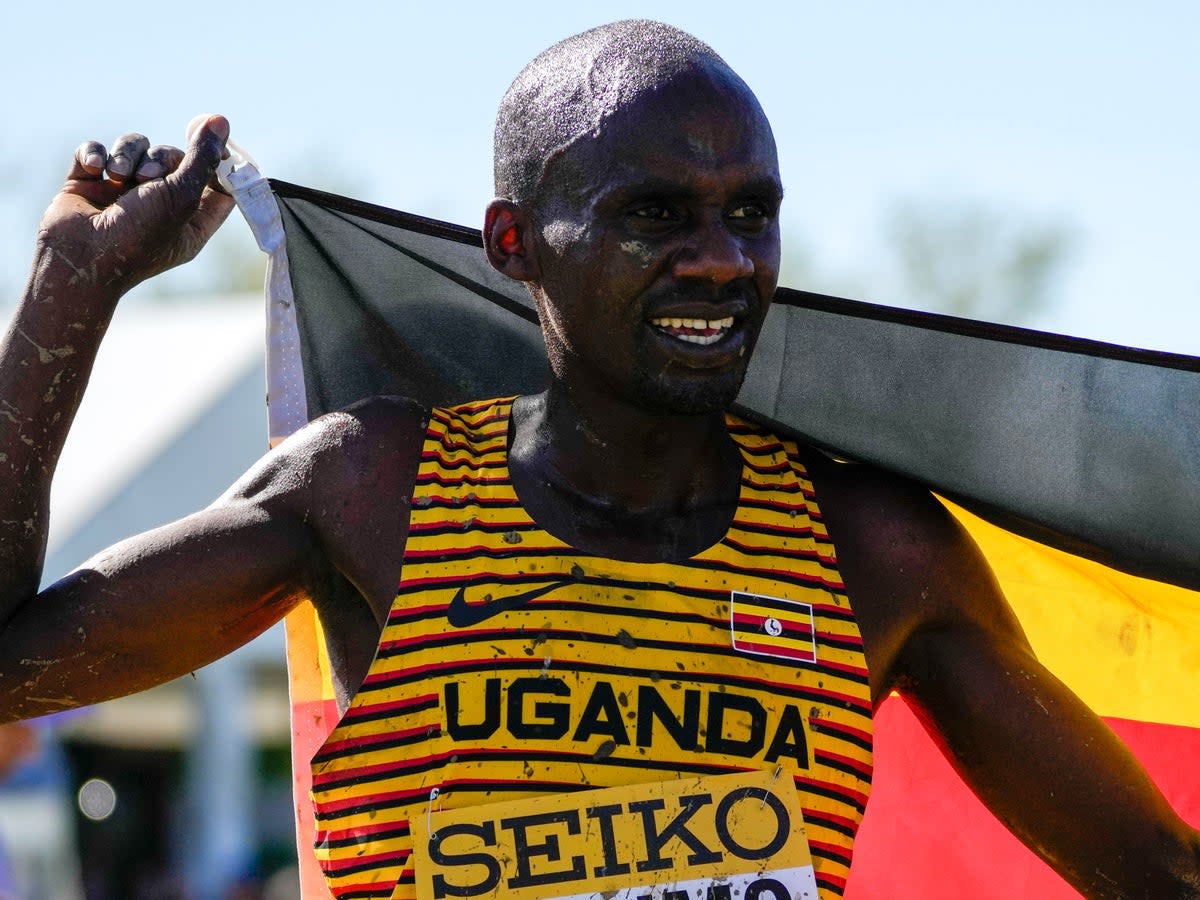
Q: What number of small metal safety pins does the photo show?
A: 2